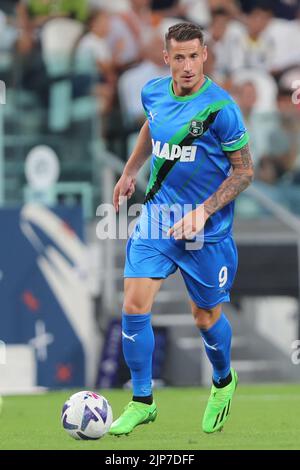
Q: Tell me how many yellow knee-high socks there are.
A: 0